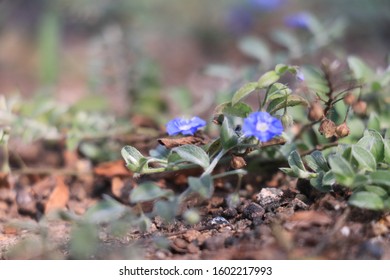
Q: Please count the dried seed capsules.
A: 6